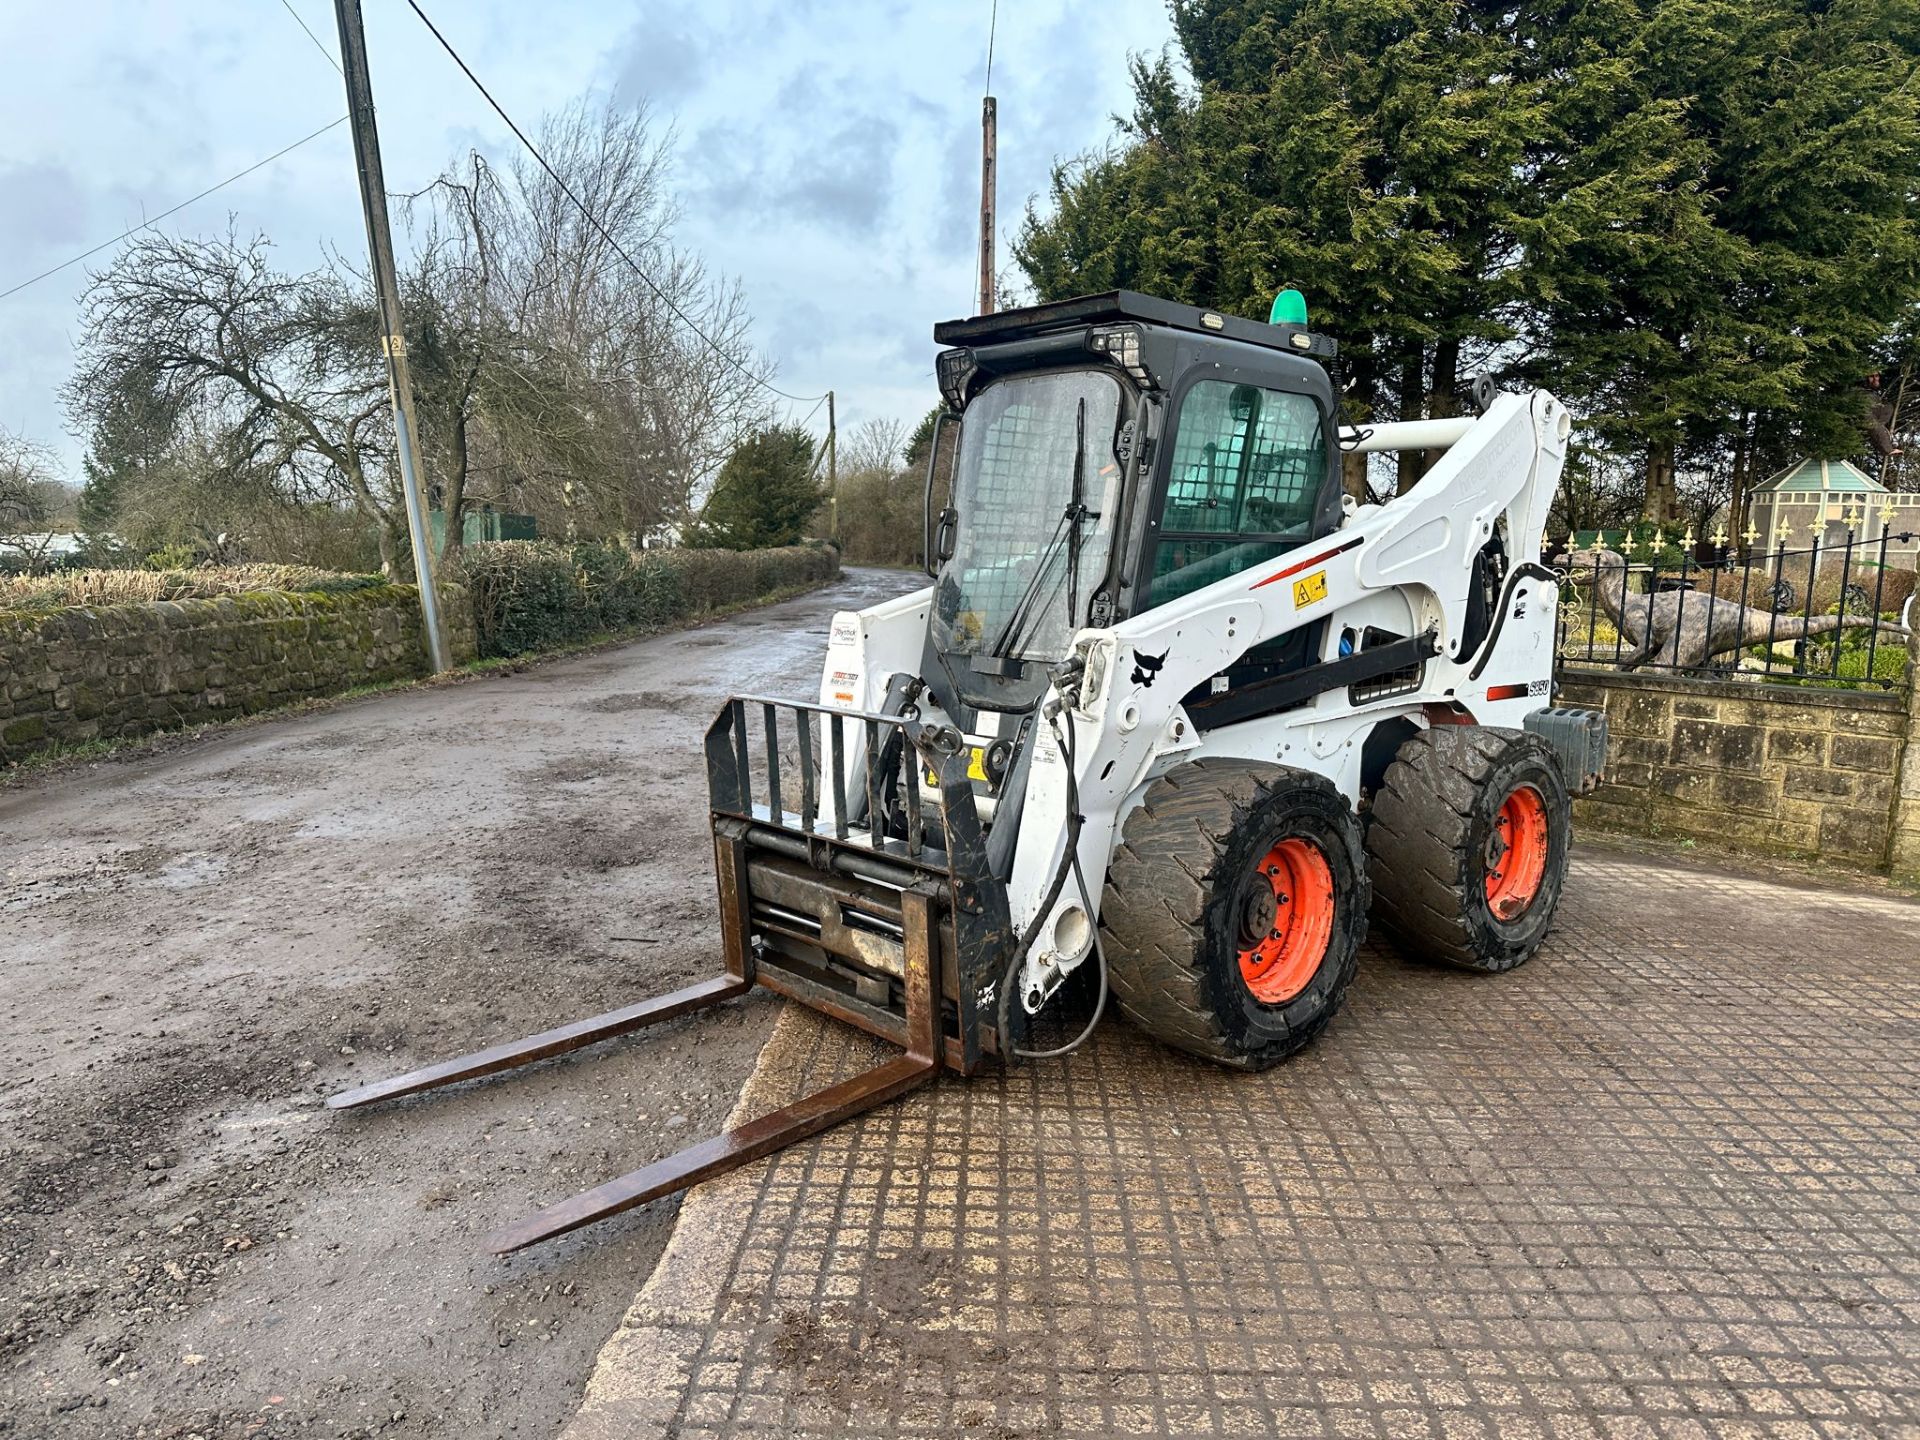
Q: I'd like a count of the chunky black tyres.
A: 2